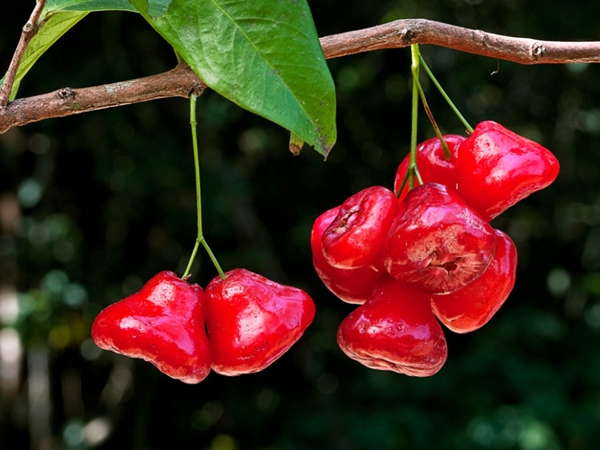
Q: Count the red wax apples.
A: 9